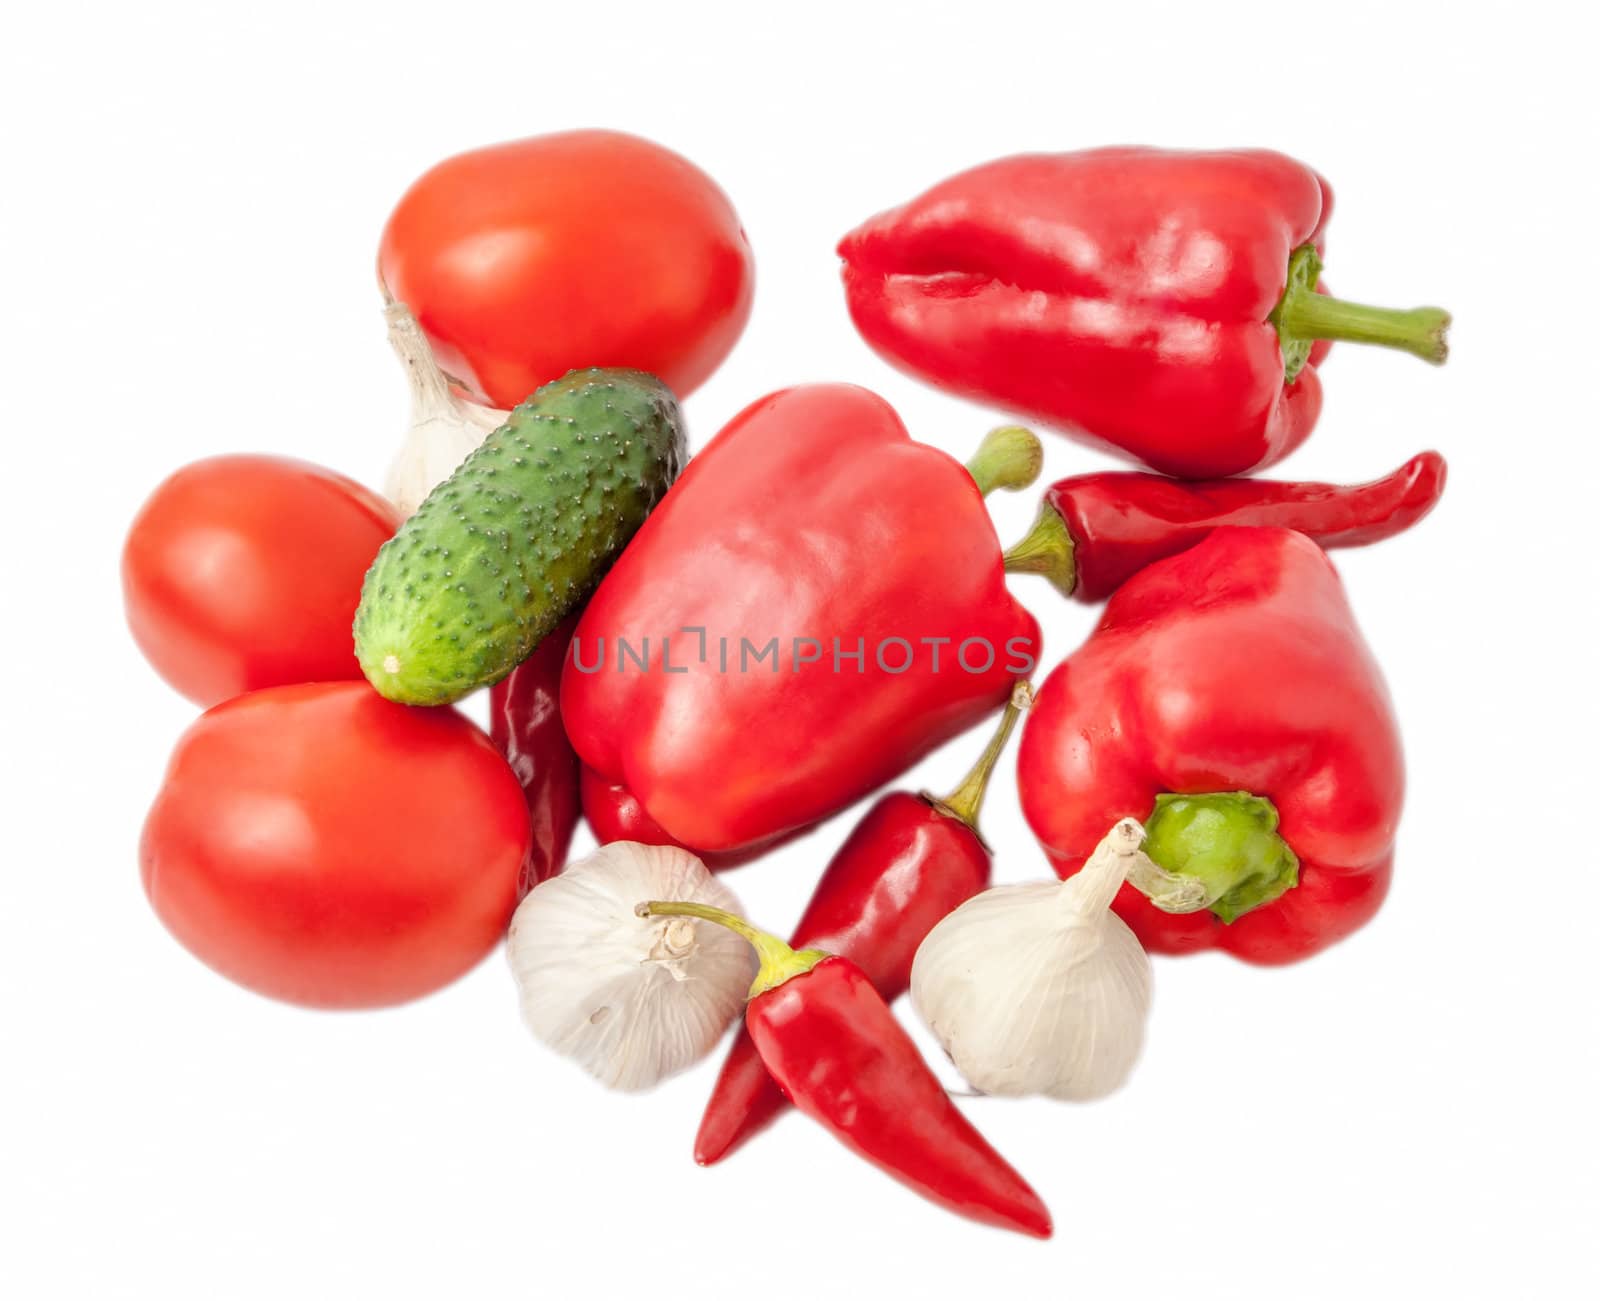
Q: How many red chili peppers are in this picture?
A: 4